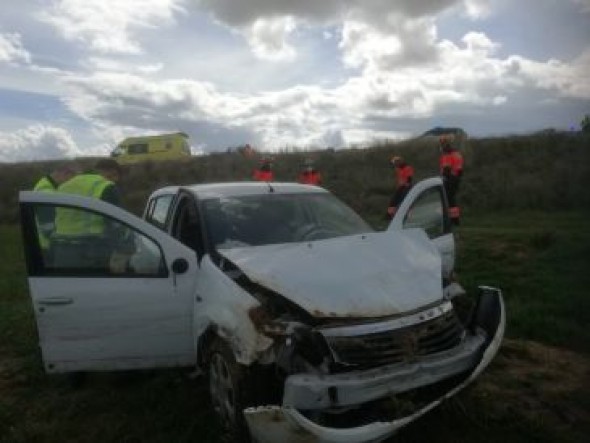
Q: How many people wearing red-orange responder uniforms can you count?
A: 4